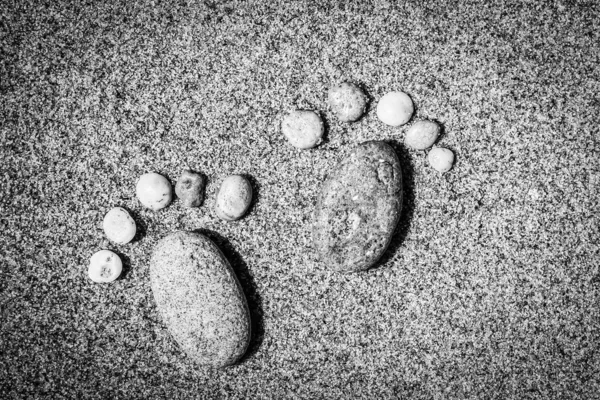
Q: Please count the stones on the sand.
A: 12